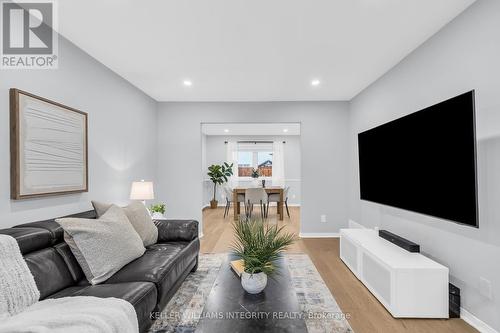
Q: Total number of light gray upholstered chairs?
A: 3